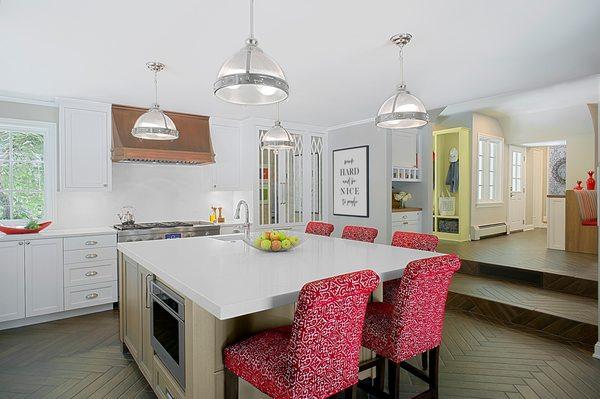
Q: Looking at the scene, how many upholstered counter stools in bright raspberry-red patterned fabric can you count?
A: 5